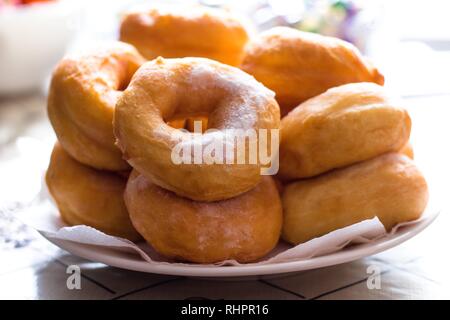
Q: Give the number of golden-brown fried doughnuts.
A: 8